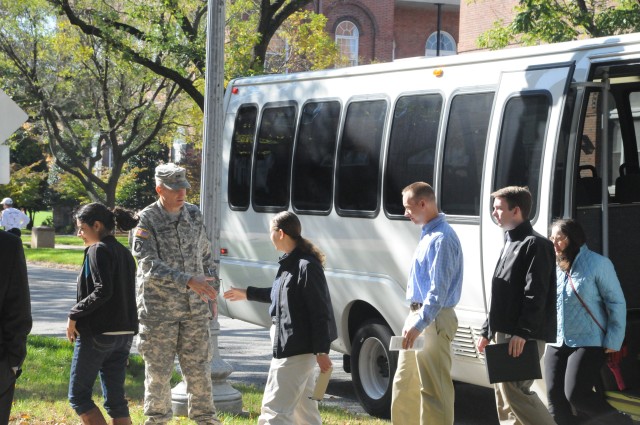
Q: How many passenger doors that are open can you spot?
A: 1